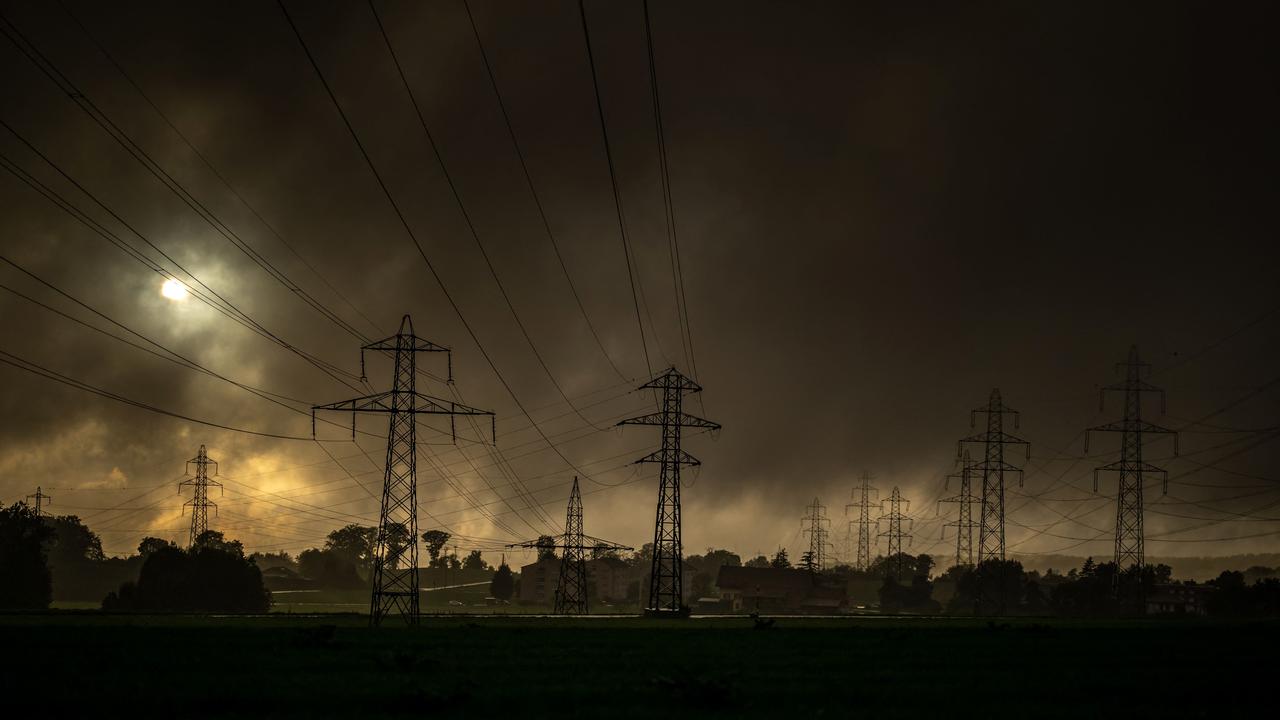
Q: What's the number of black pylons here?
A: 11